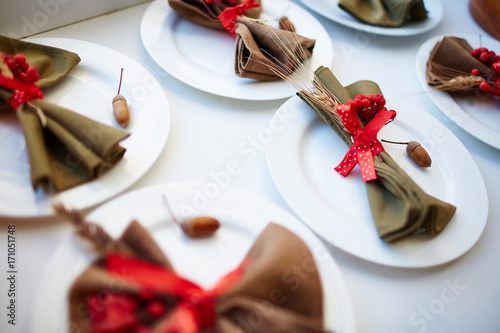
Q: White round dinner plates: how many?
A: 6